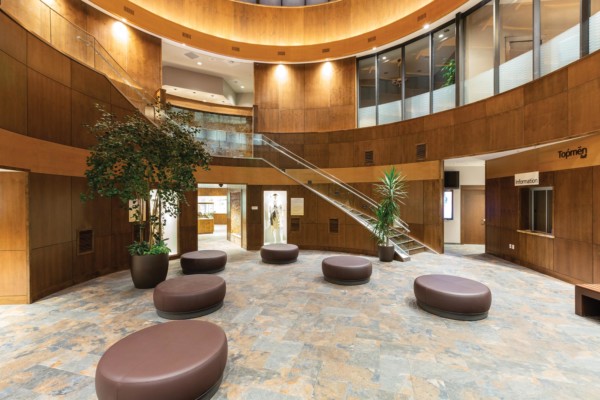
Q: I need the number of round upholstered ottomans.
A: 6